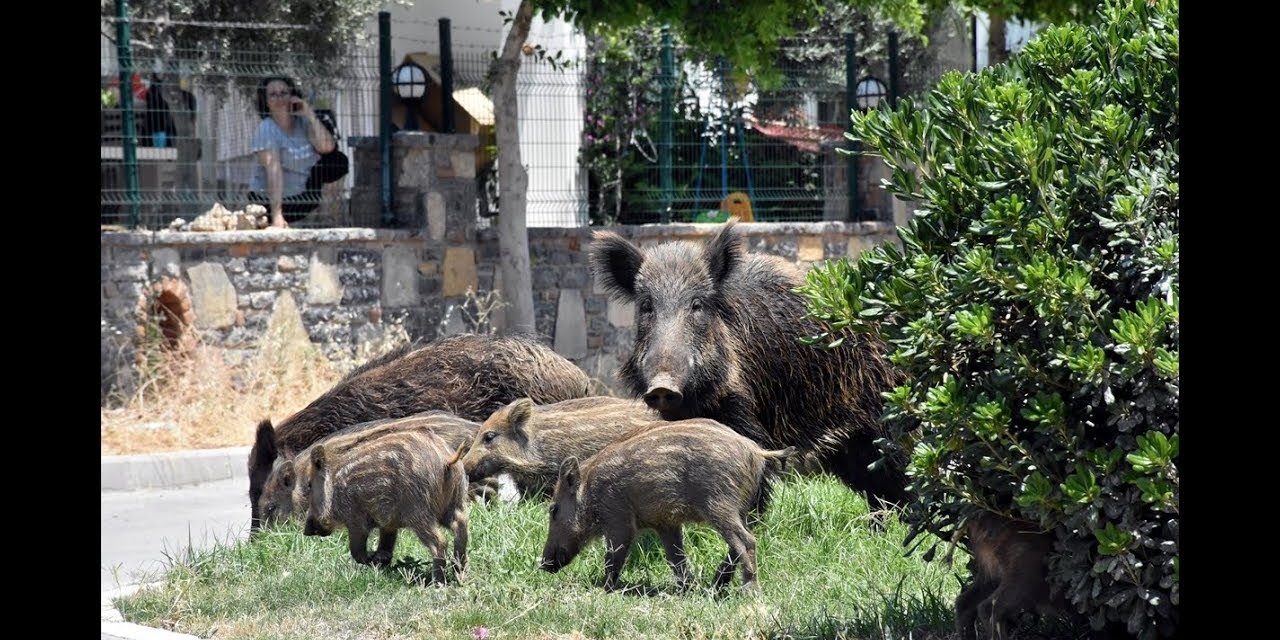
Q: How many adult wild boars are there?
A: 2